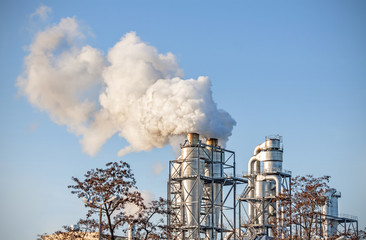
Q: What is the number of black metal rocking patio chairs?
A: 0